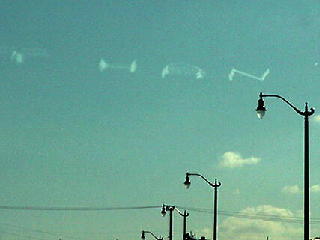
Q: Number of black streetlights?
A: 4